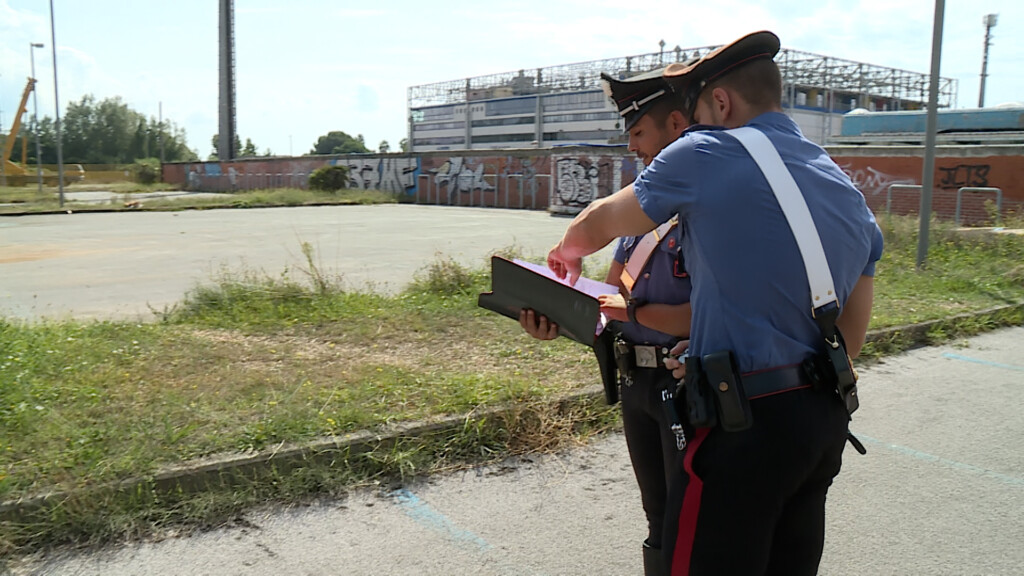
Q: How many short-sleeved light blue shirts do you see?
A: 2